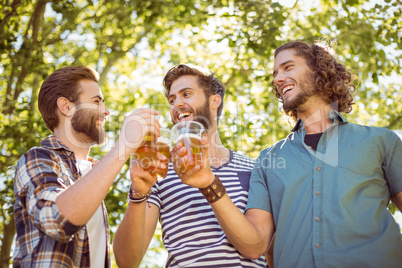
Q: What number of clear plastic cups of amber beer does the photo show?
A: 3